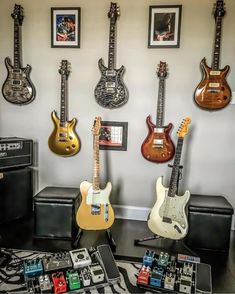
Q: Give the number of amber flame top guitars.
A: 2